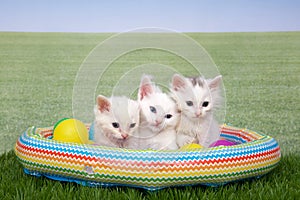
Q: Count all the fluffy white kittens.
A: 3